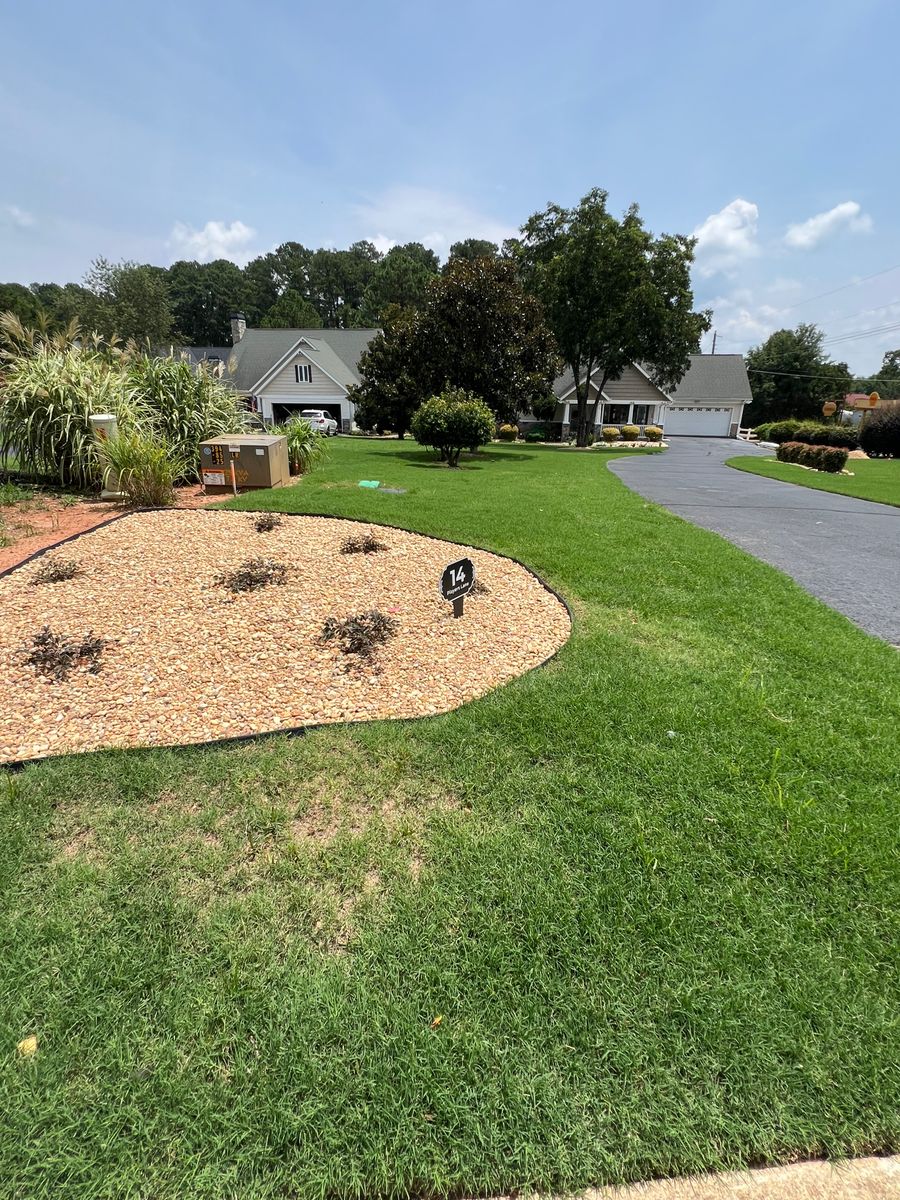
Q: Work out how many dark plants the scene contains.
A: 7